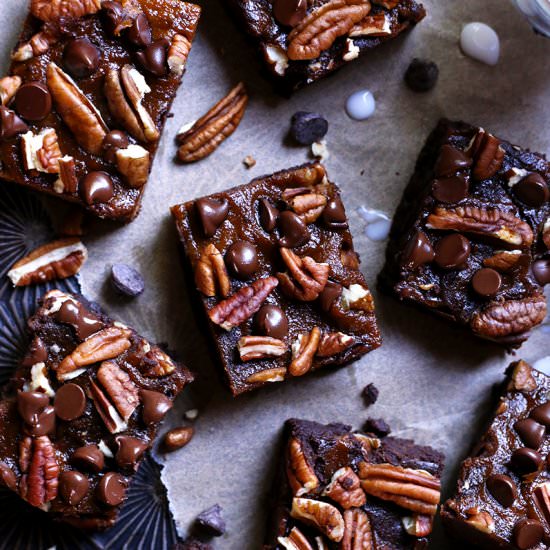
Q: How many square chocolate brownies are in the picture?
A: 7